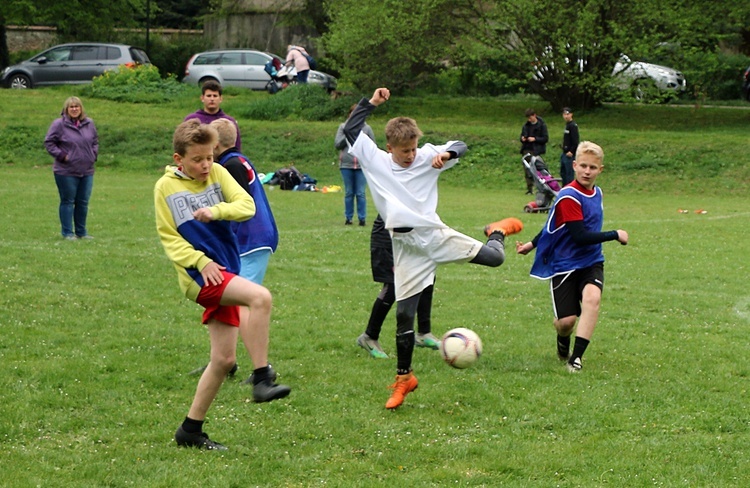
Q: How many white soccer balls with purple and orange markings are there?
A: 1